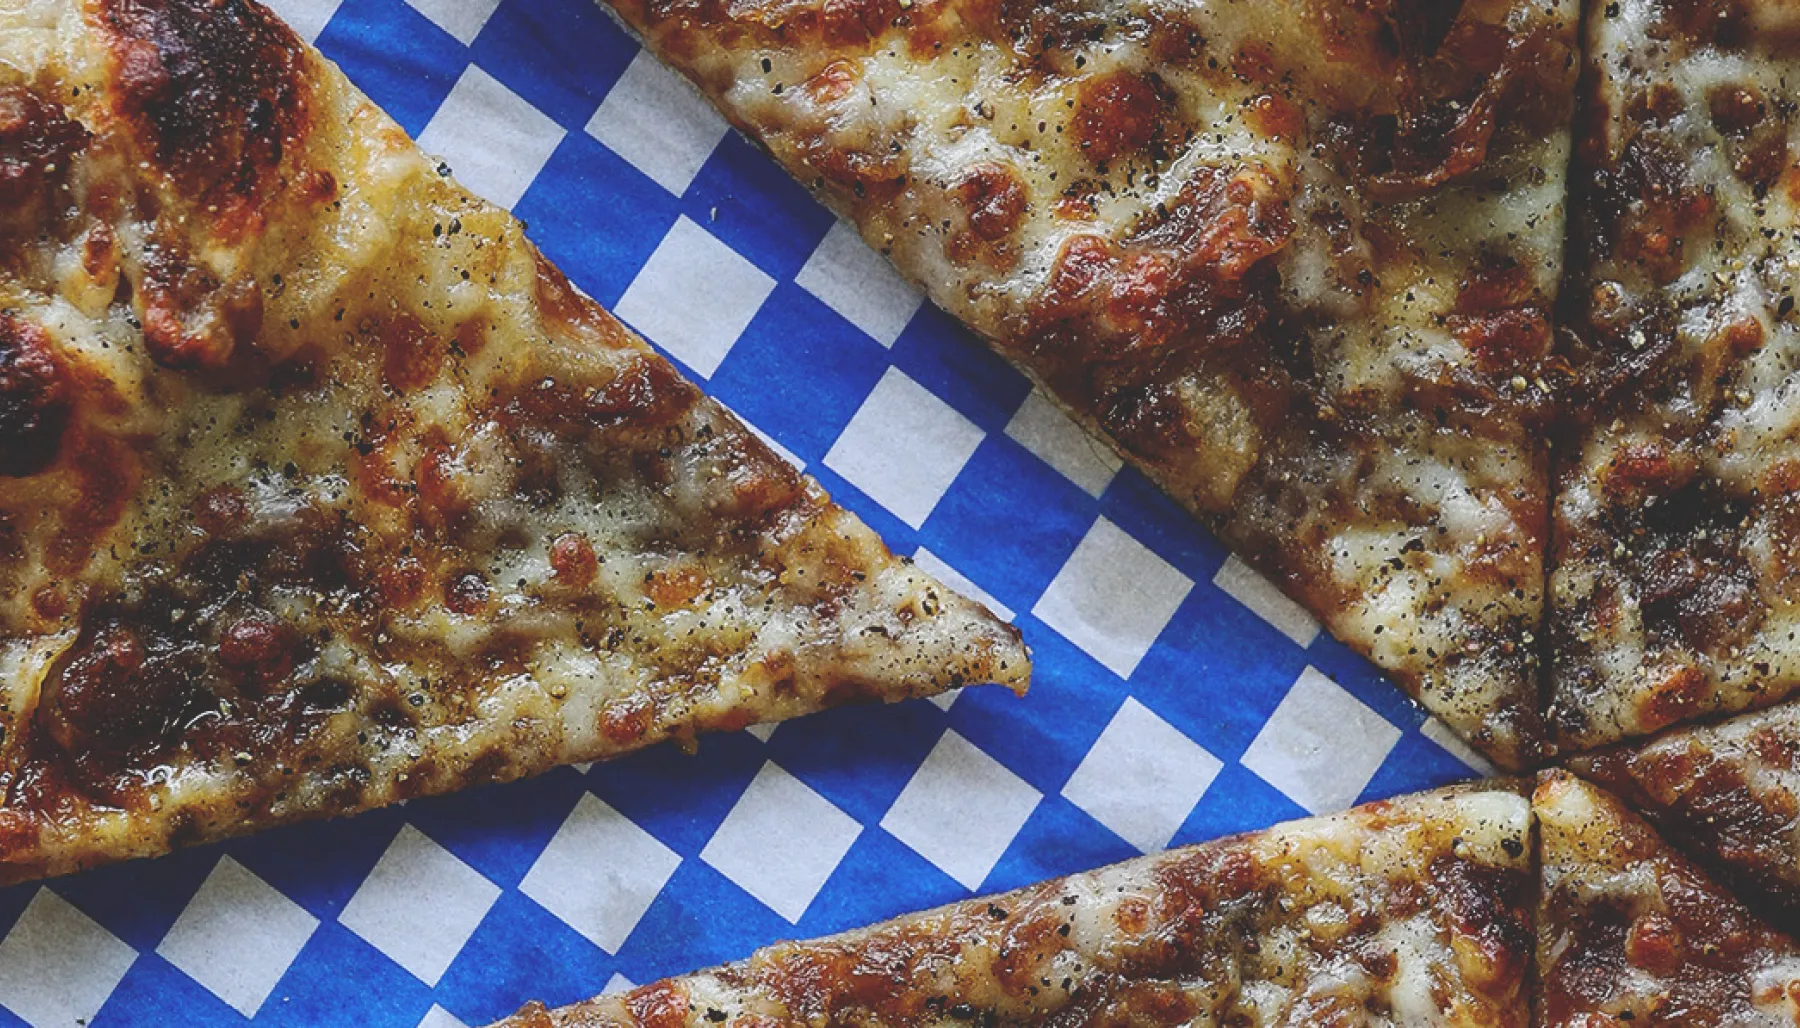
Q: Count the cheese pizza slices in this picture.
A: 6